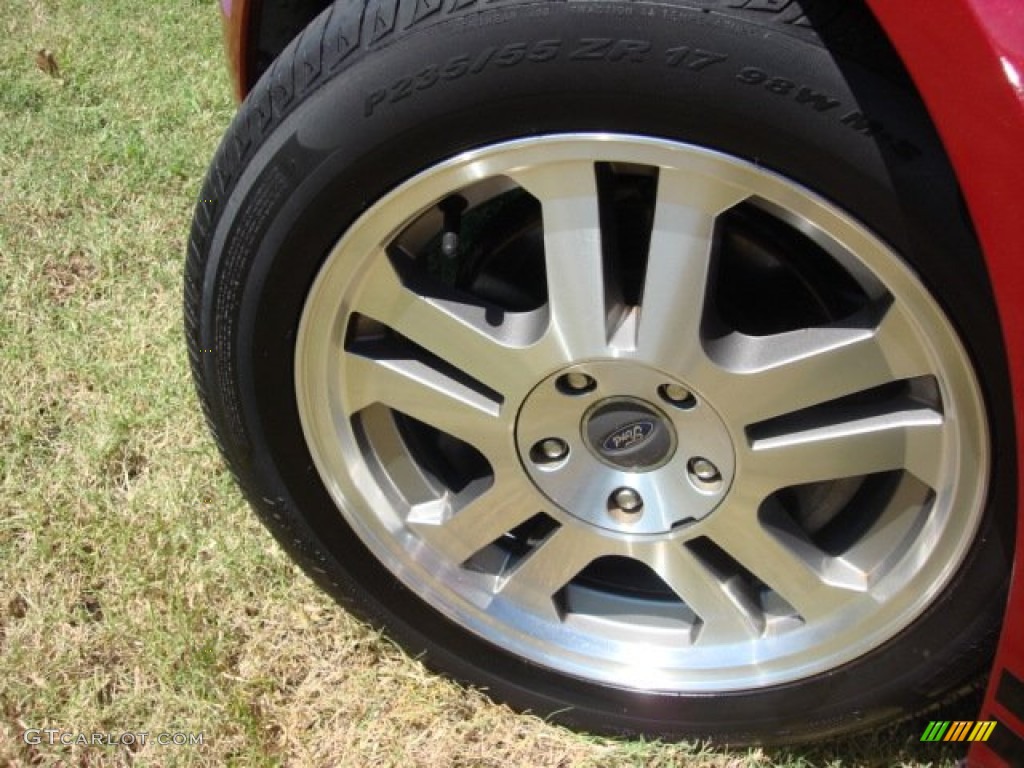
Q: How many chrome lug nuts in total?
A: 5